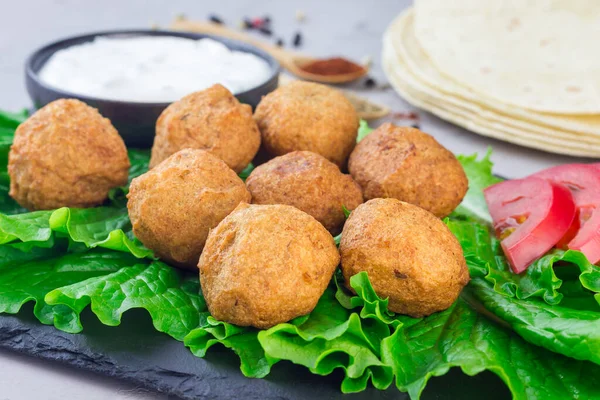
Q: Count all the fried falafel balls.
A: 8